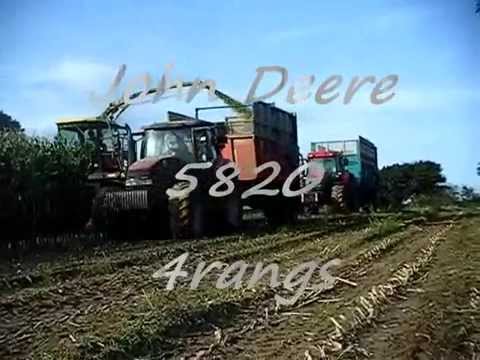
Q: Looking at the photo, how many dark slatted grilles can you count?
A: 1